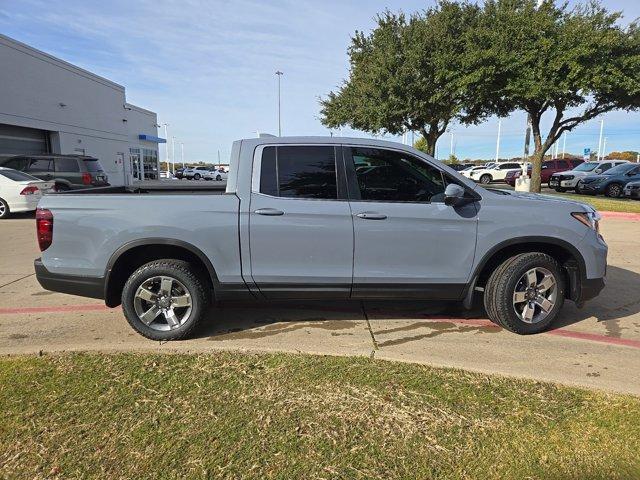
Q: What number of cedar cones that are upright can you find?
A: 0